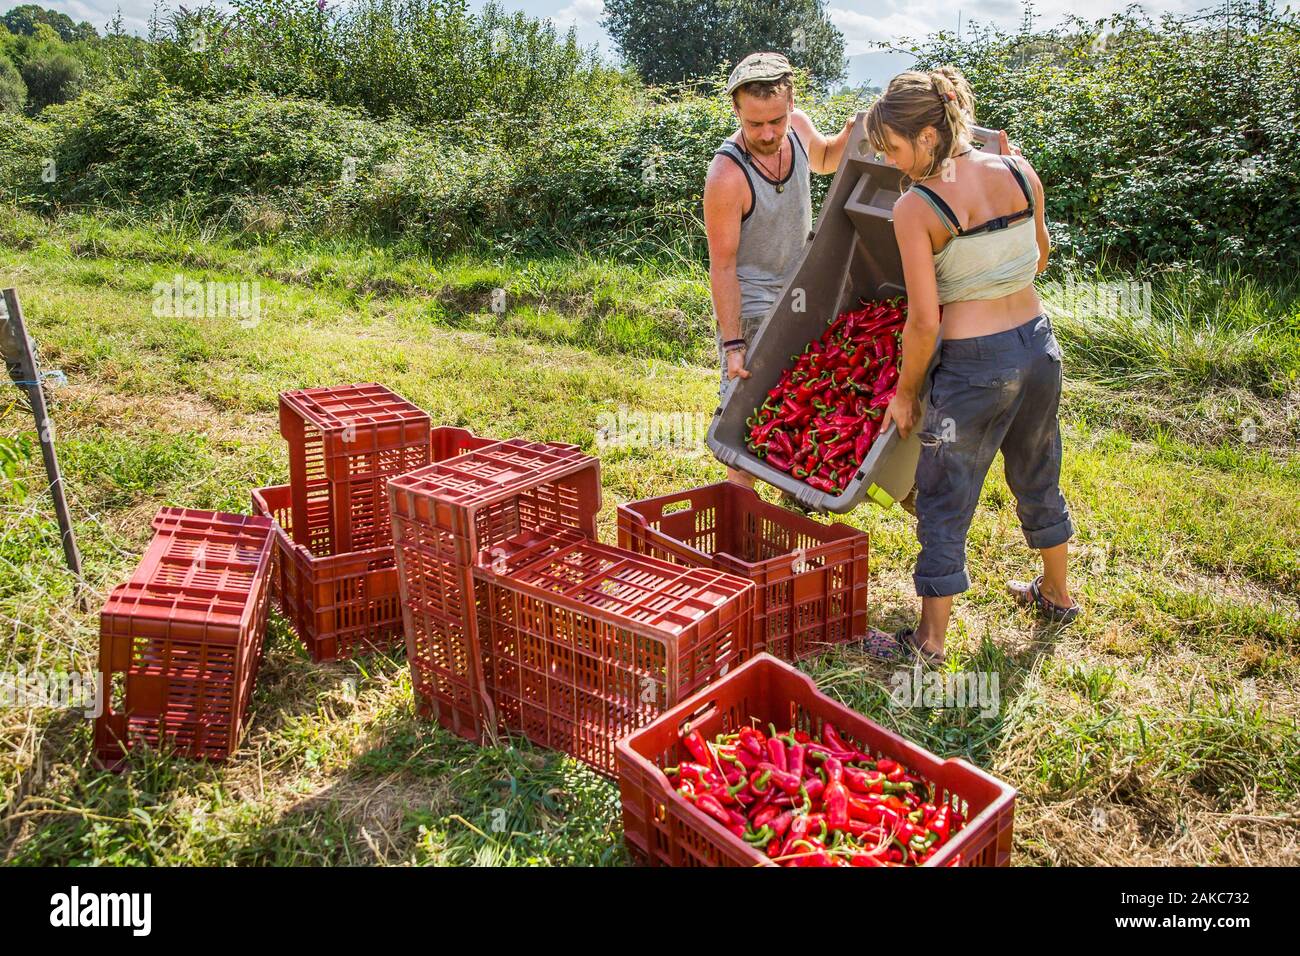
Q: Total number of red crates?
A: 8